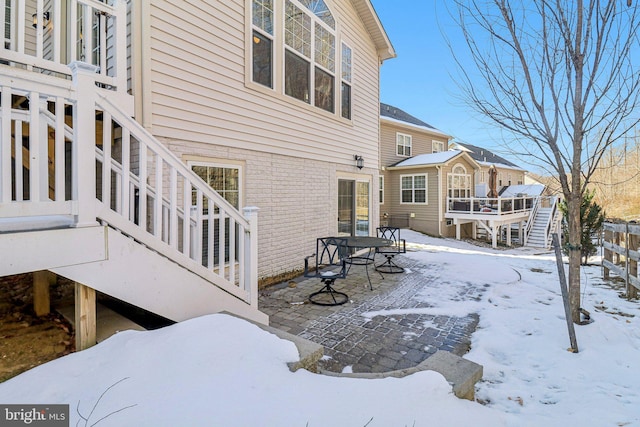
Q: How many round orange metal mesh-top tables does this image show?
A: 0